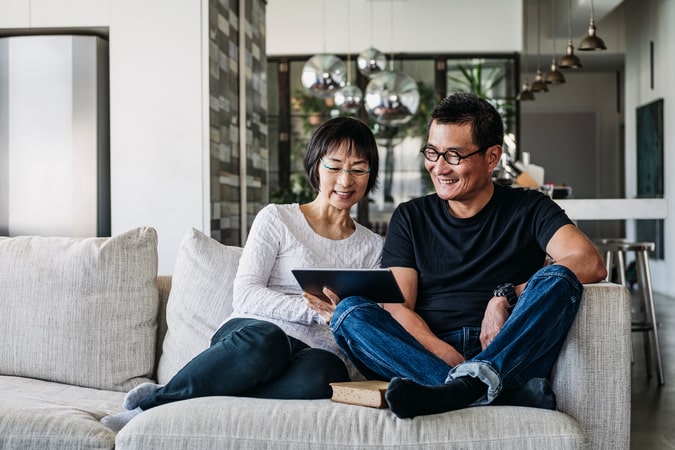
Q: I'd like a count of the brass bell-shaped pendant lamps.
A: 5